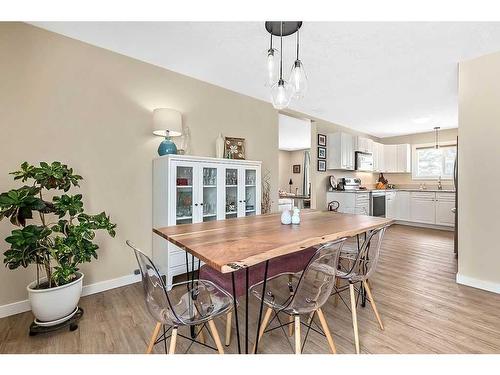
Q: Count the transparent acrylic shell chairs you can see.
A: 3